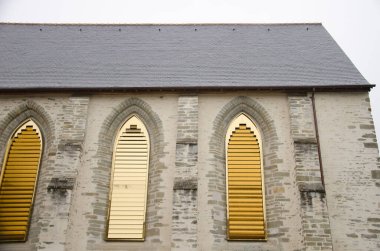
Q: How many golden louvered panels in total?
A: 3